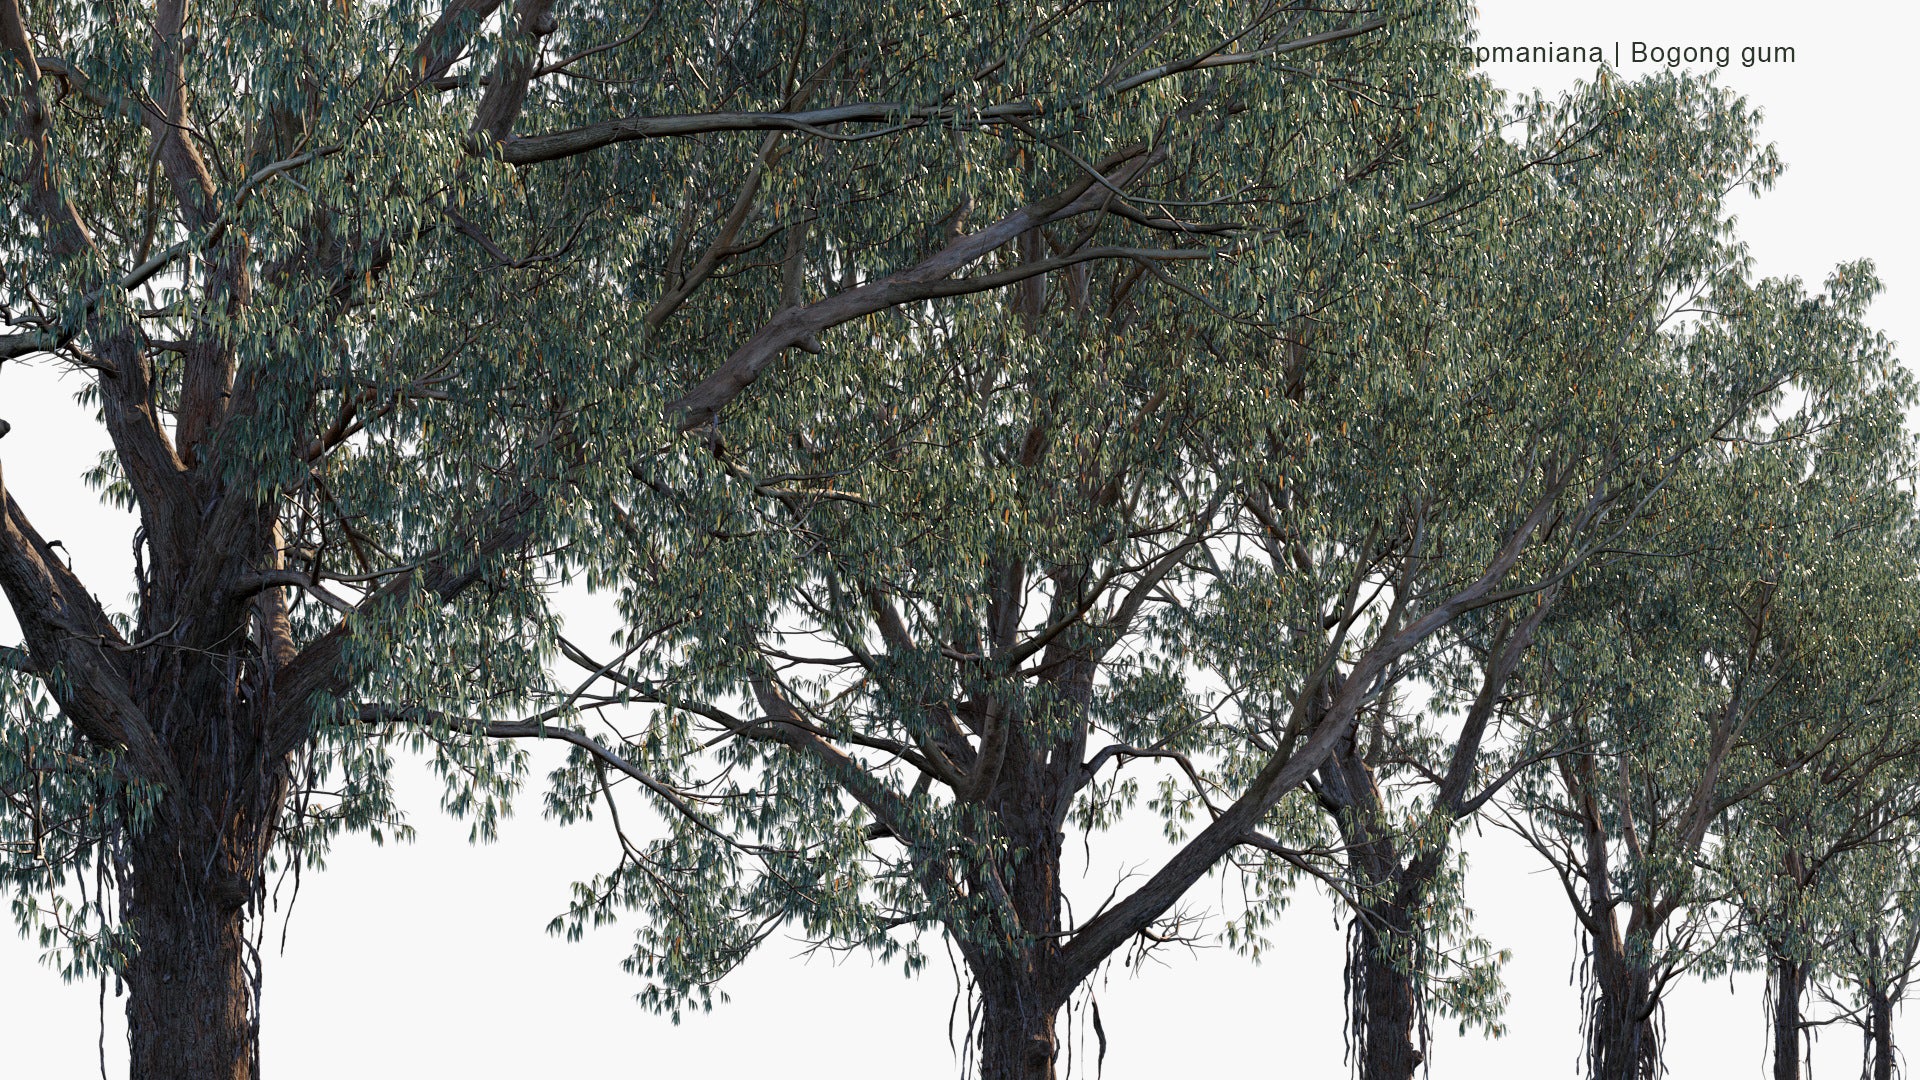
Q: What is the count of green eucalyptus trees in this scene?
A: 6